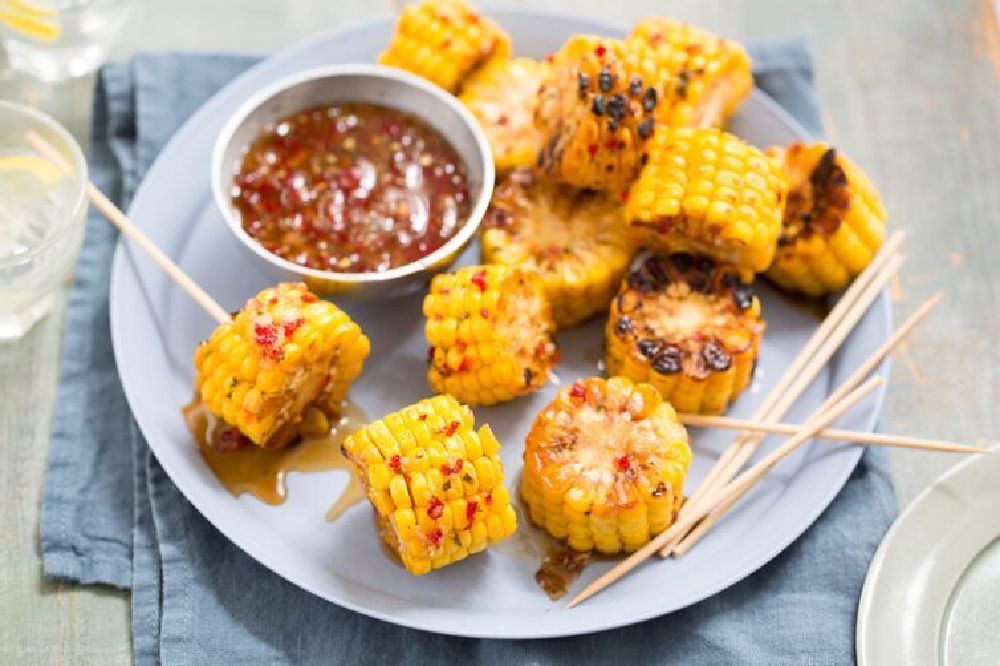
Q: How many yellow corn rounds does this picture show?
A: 12